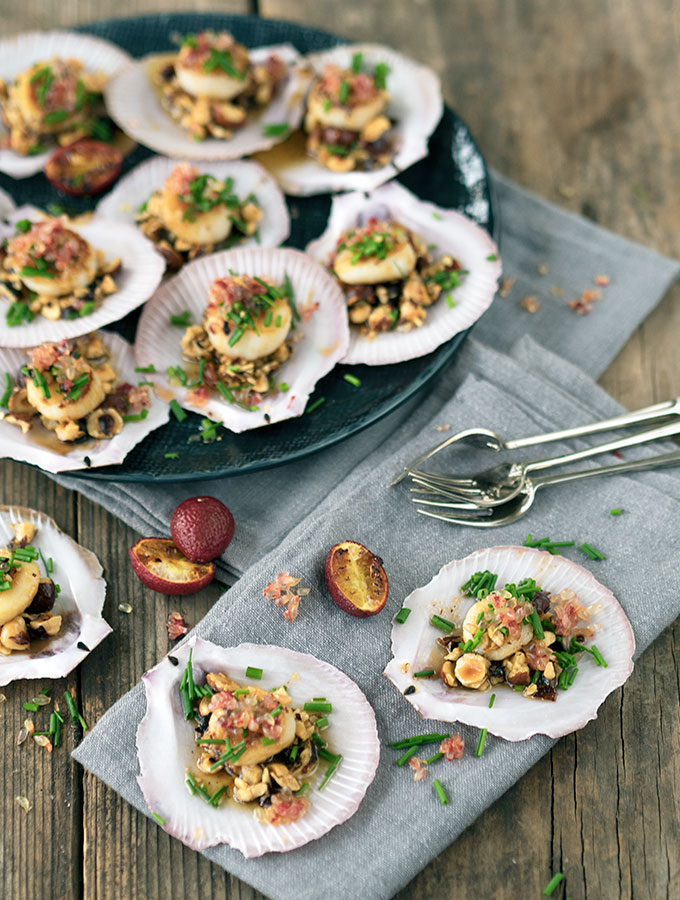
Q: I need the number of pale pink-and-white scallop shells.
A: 11